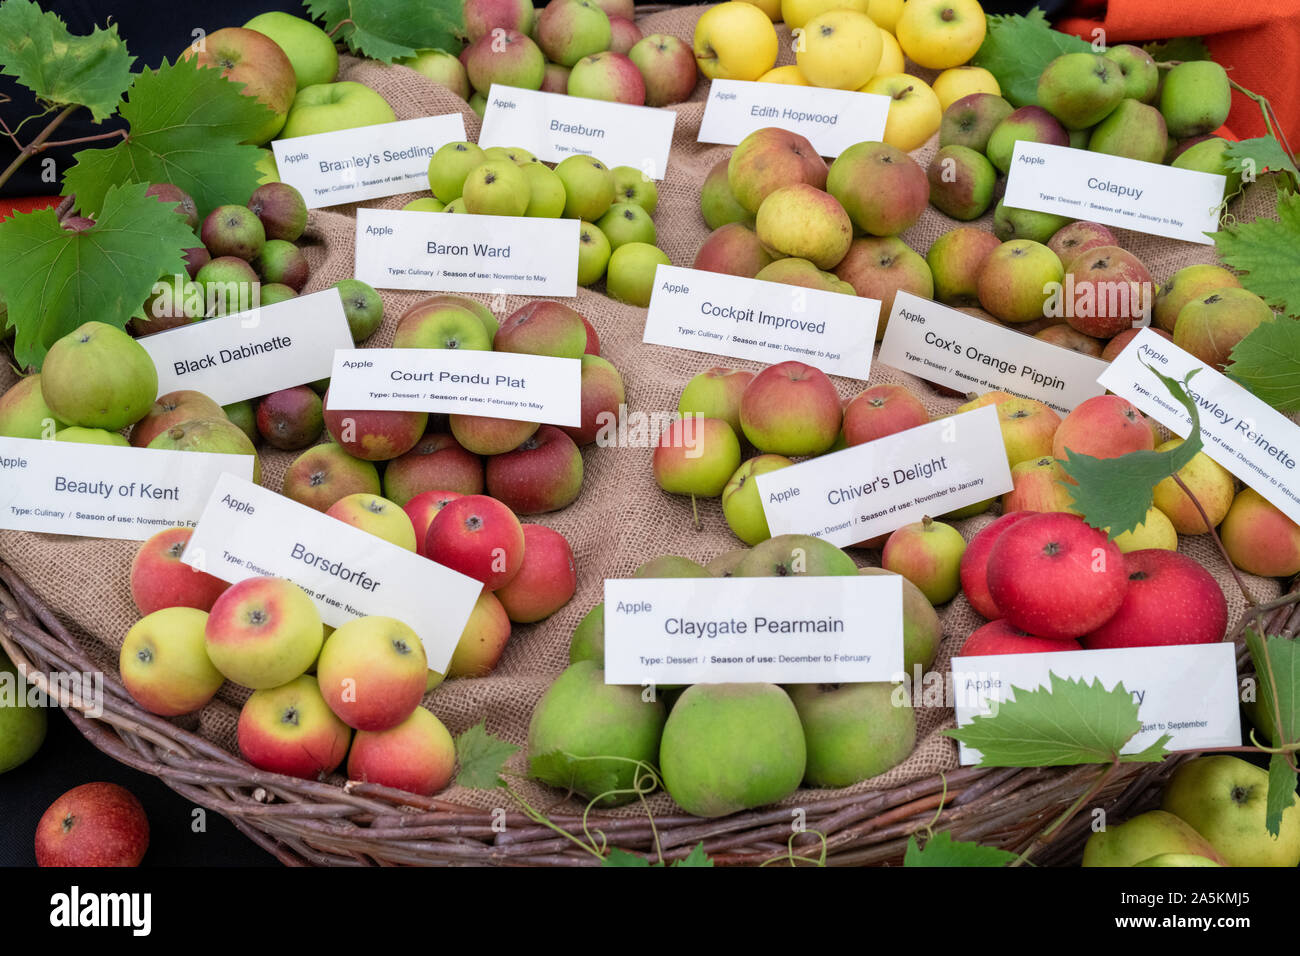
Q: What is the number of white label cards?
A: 15